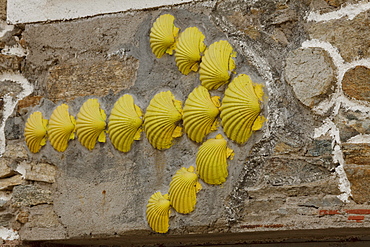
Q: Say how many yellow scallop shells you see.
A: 13